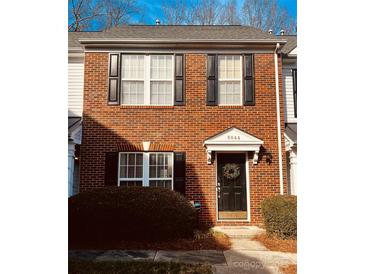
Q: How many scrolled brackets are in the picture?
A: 2